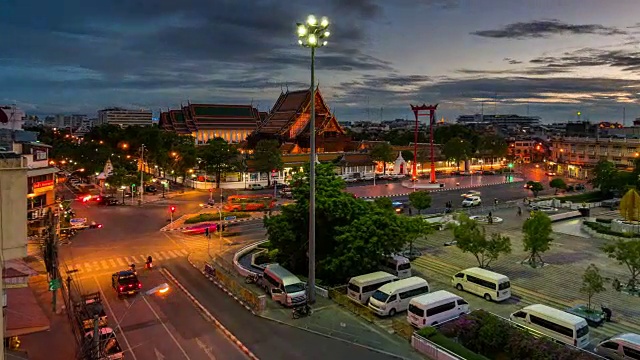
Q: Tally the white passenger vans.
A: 8